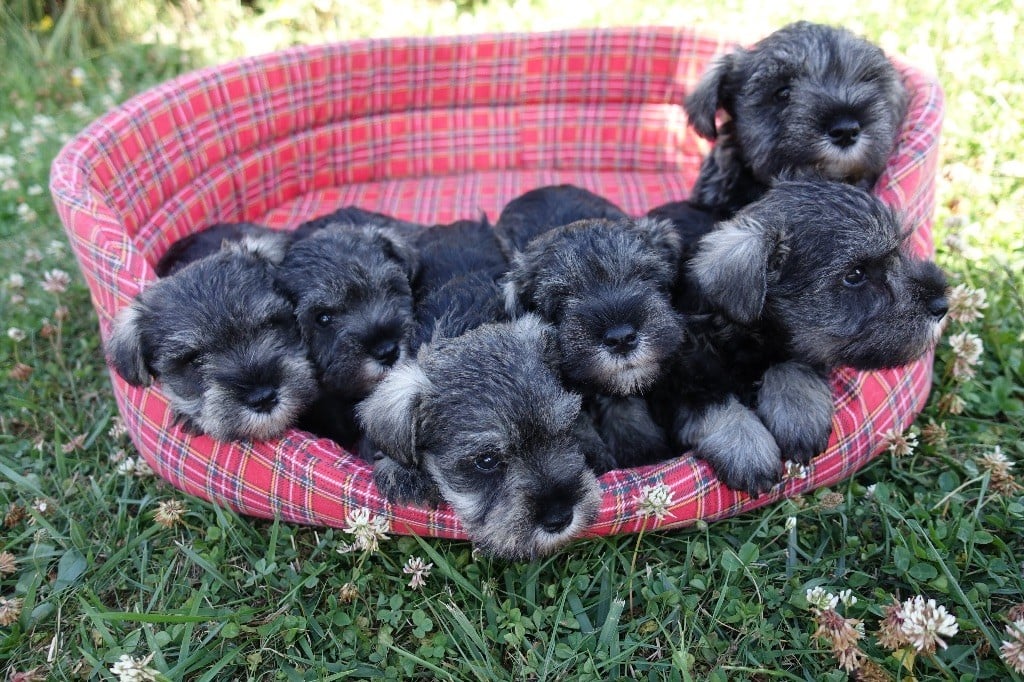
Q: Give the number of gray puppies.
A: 6